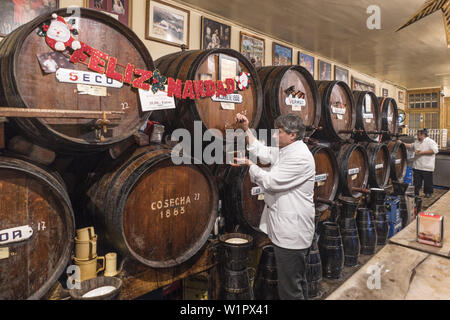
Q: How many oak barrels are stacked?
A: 13